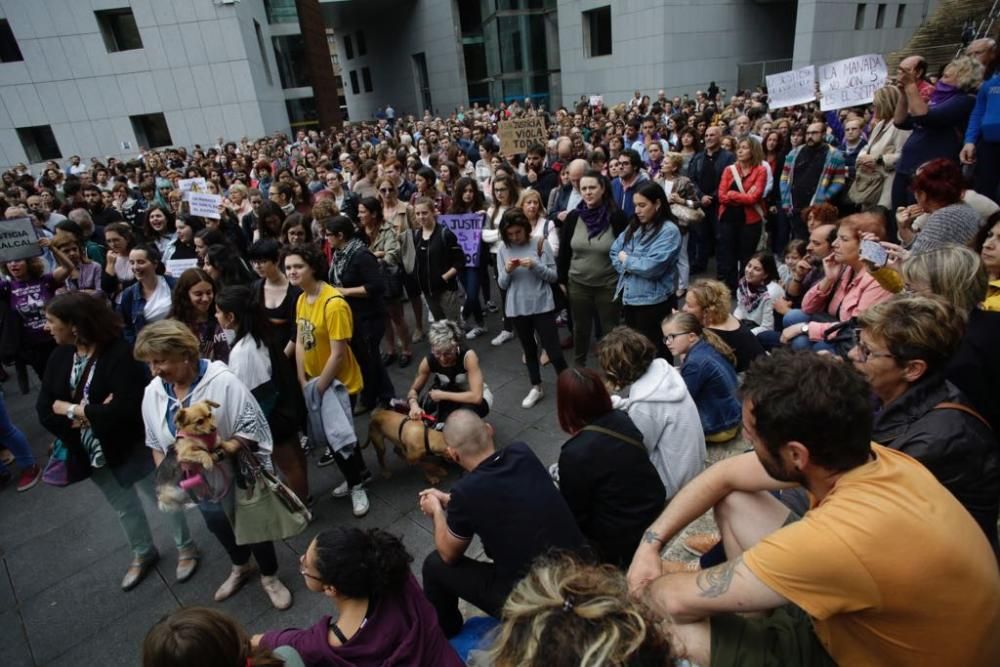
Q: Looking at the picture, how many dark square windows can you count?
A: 5